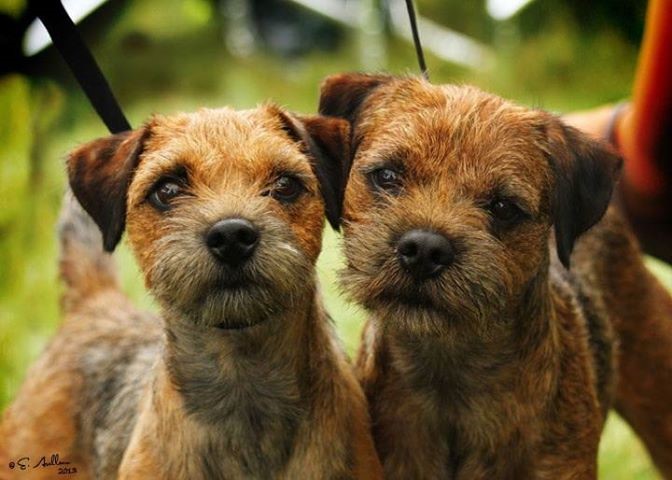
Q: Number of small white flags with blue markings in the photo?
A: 0